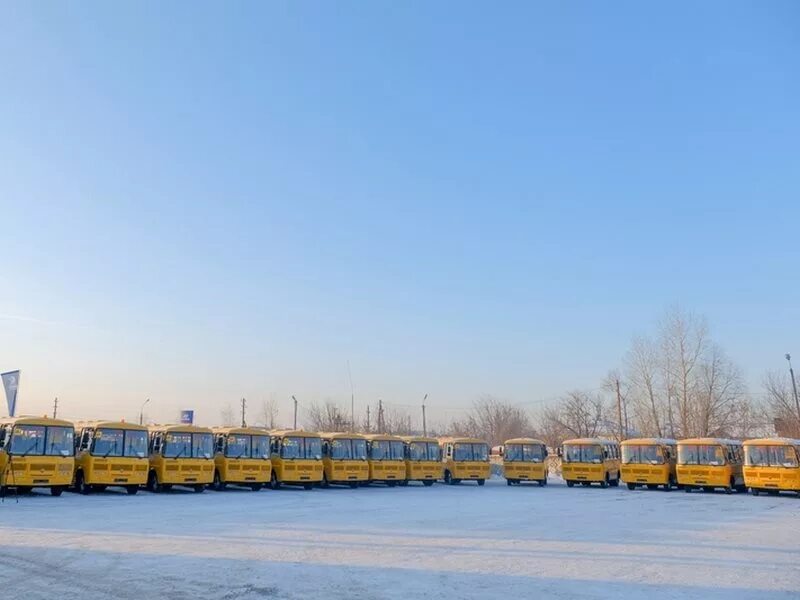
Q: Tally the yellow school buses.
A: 14